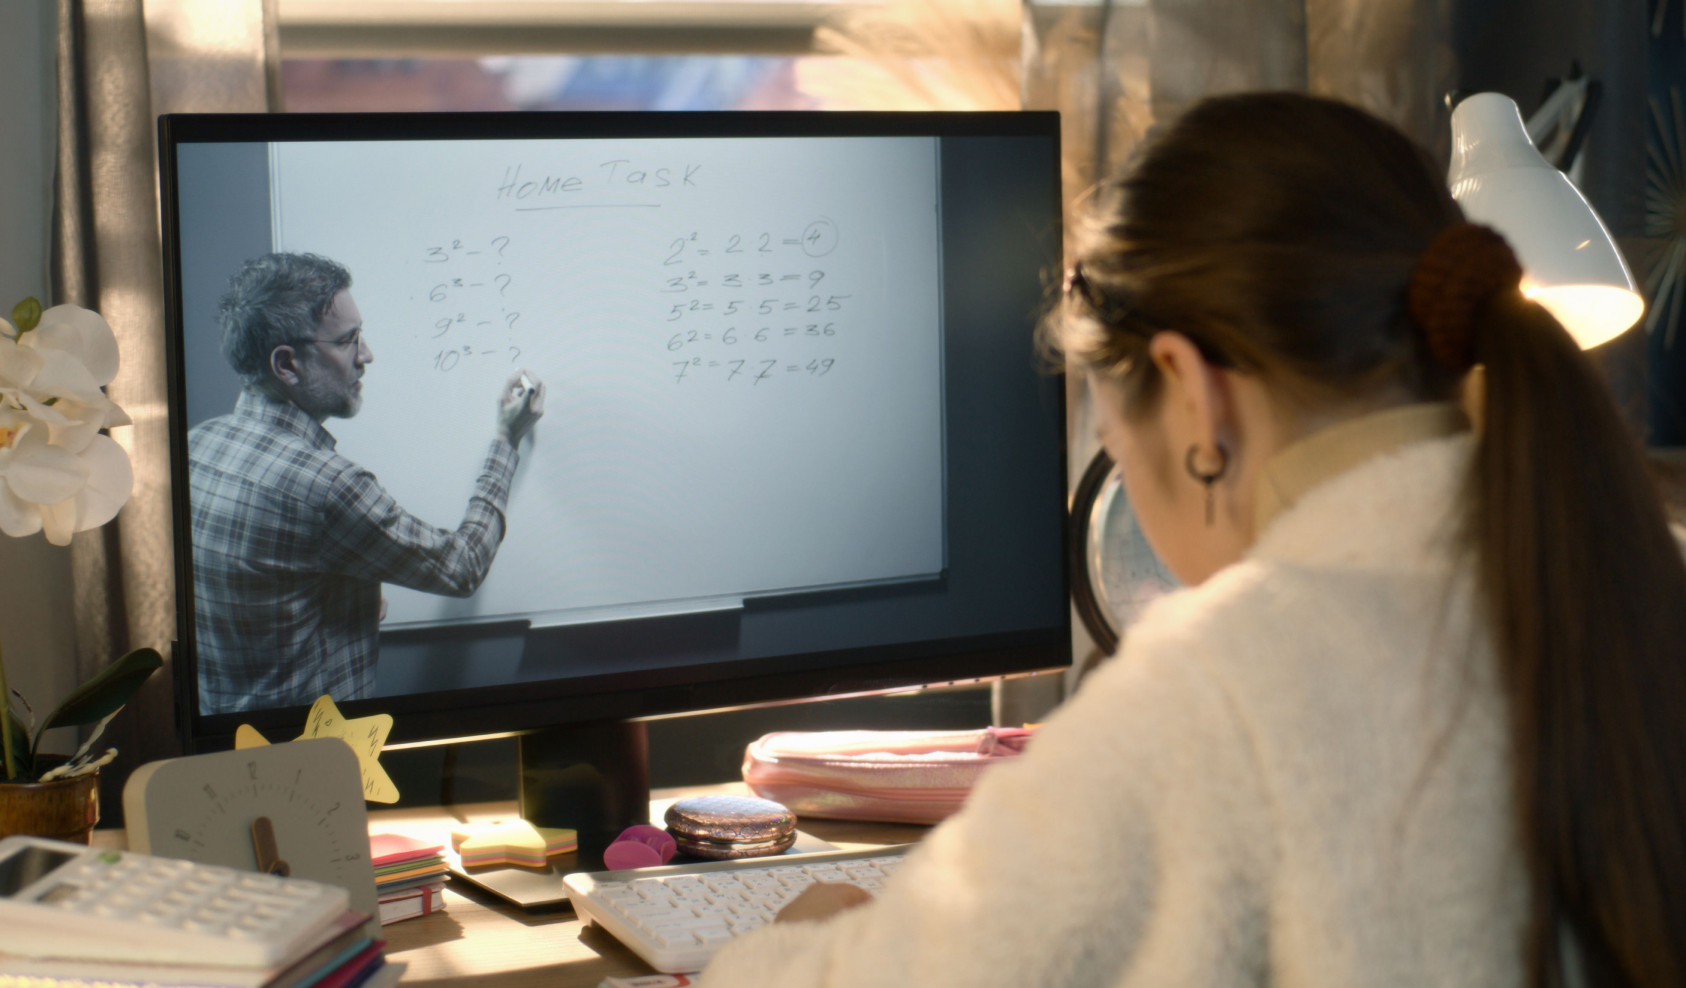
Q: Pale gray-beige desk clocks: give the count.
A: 1